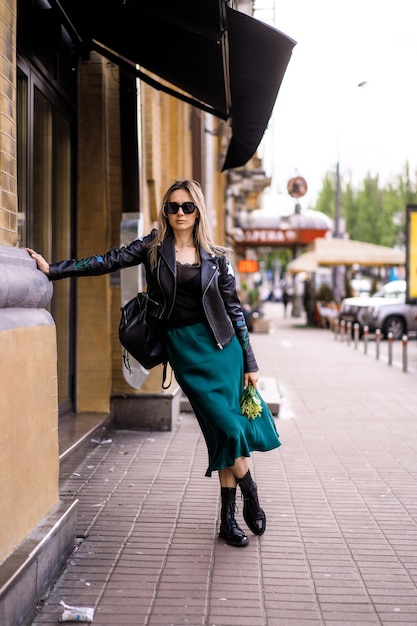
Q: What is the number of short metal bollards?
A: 8